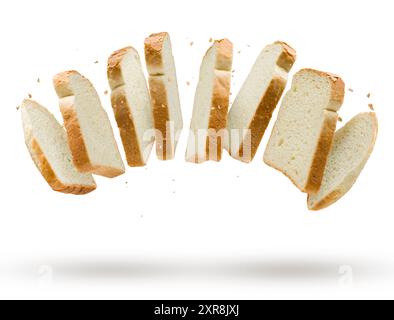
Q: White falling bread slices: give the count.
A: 8